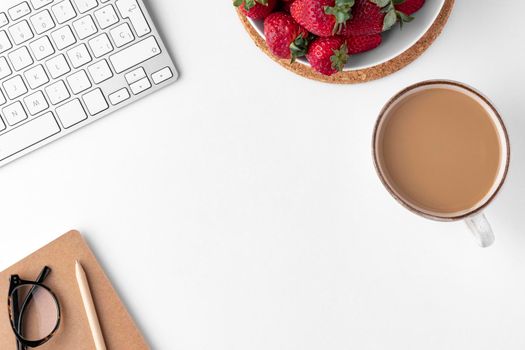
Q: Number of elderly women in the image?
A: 0